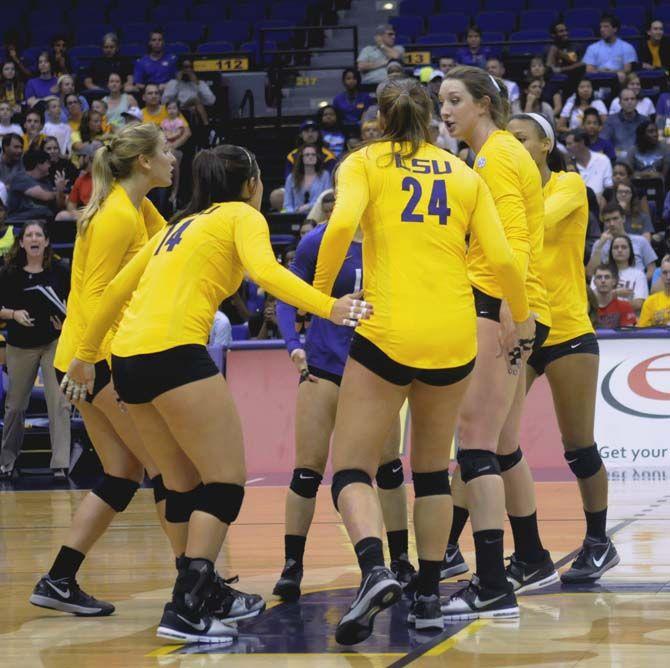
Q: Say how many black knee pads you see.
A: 11